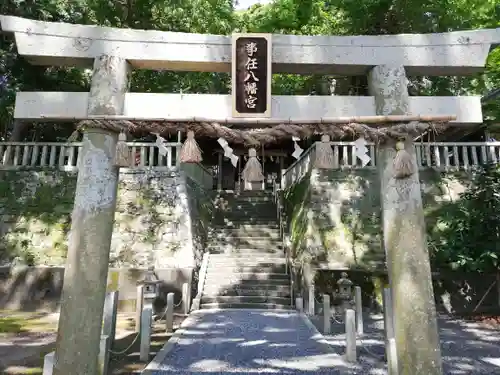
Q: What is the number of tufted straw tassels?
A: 5